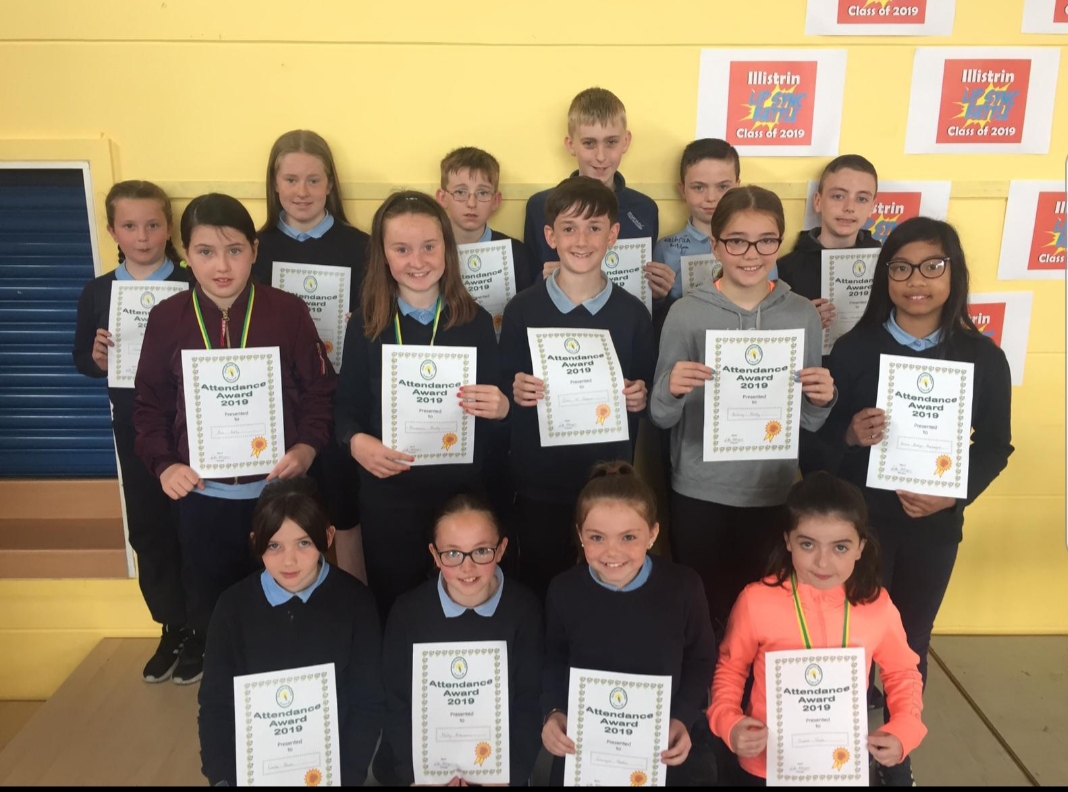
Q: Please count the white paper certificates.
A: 15